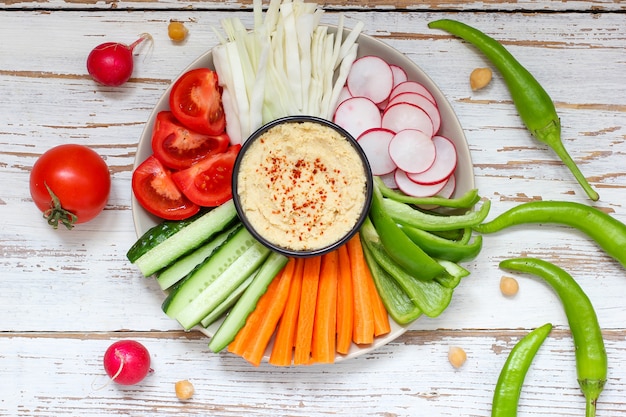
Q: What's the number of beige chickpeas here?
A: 5